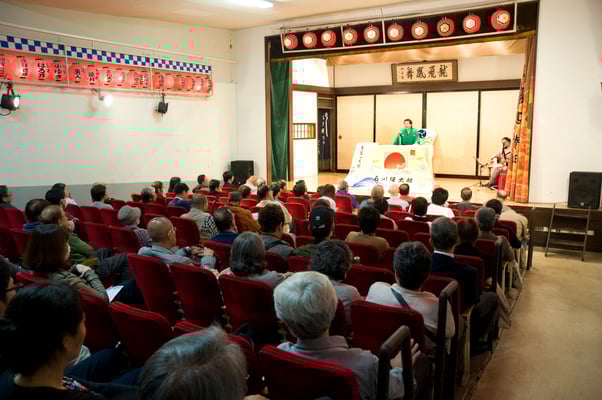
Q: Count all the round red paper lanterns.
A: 10